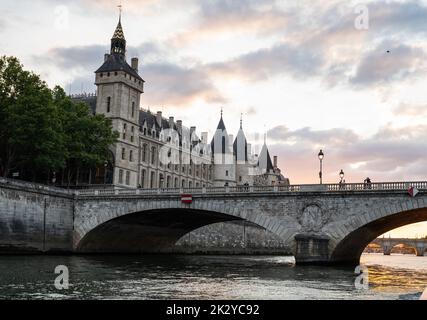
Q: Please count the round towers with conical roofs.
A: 3